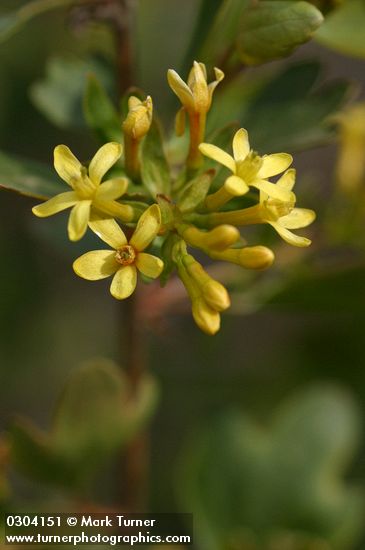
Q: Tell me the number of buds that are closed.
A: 4